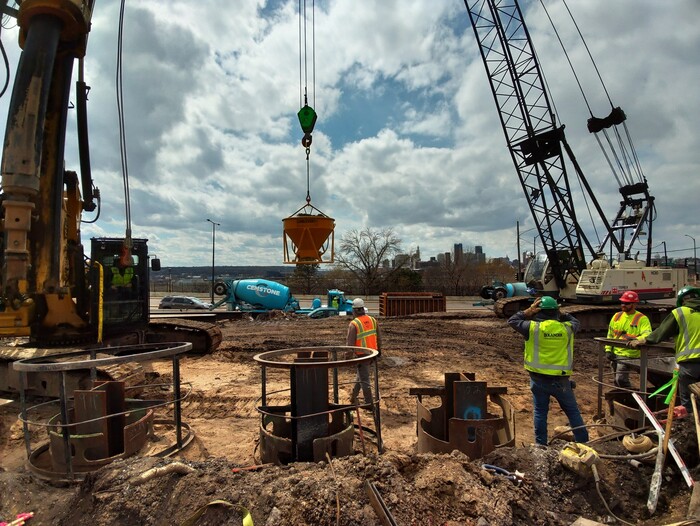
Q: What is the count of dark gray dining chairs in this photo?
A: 0